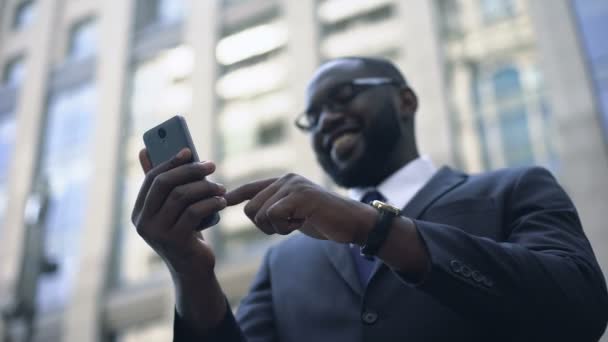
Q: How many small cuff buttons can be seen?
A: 4